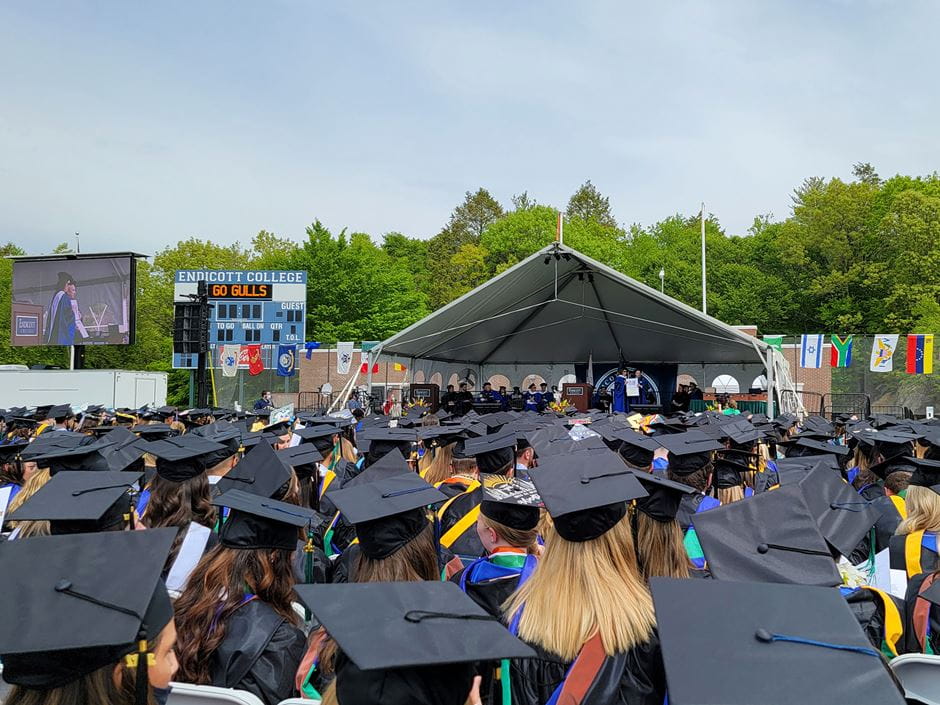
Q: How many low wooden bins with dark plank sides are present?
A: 0